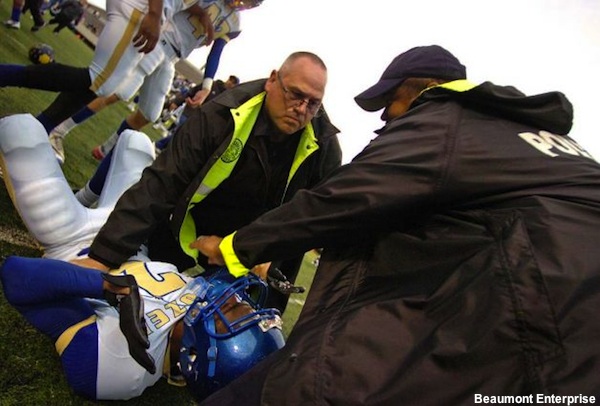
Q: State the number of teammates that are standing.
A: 2